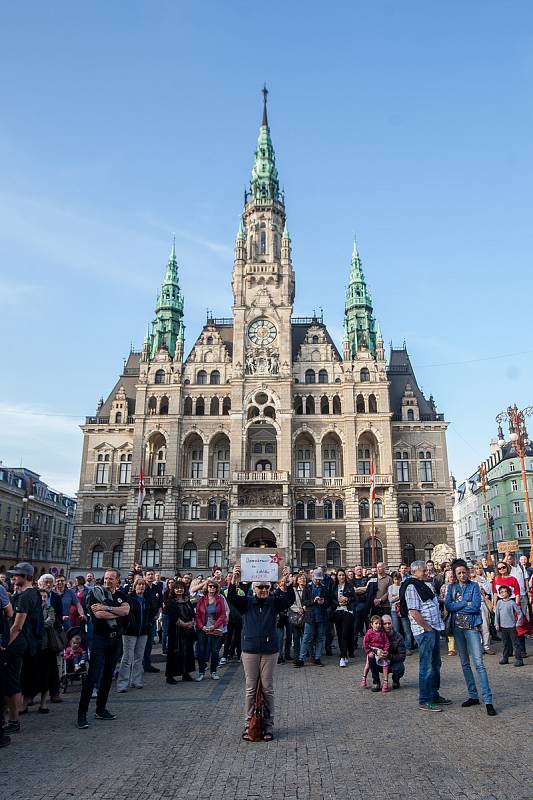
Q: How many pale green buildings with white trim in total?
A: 1